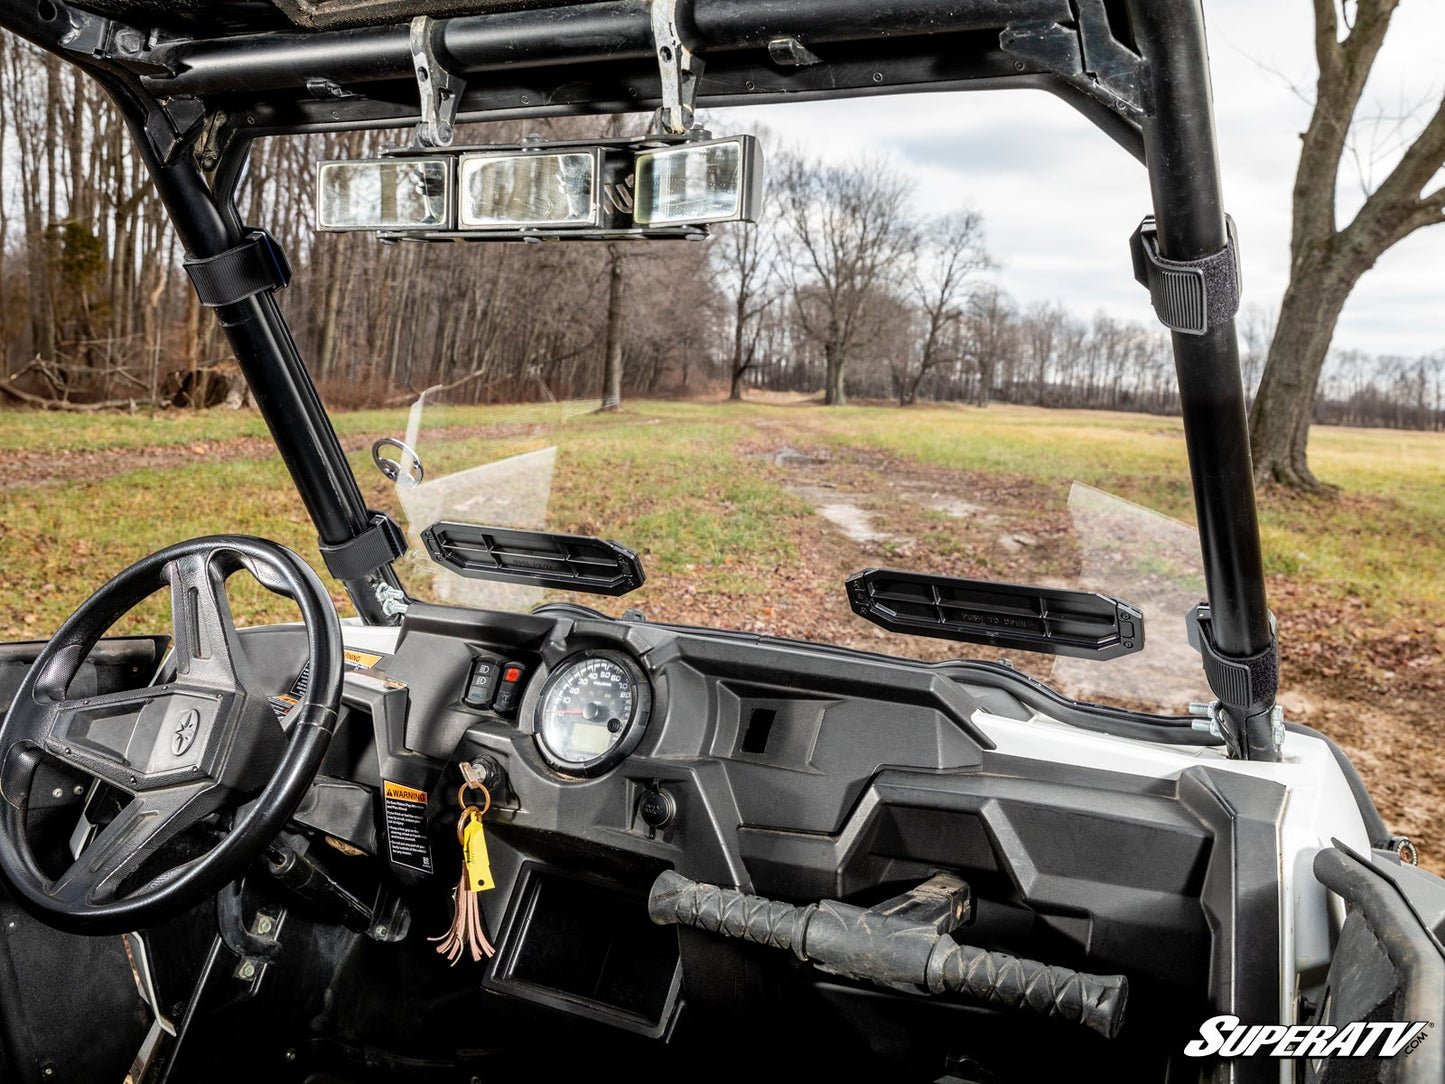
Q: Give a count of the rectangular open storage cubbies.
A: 1